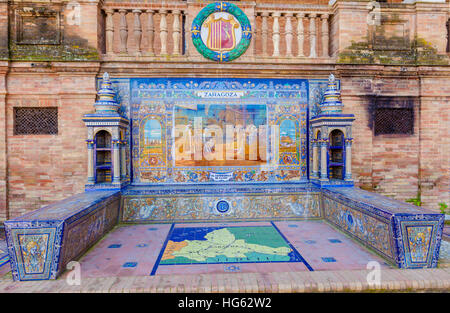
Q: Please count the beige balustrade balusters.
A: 12